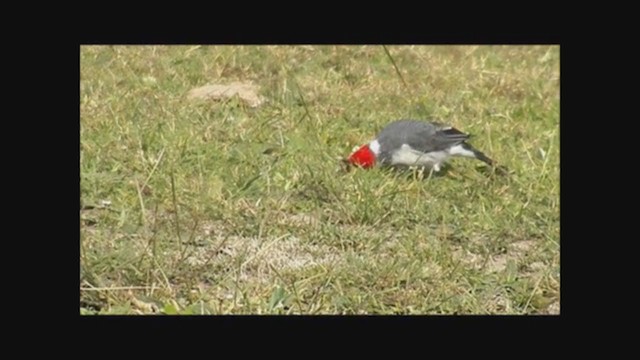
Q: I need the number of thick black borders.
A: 4